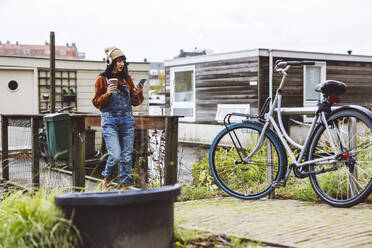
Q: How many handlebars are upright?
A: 1